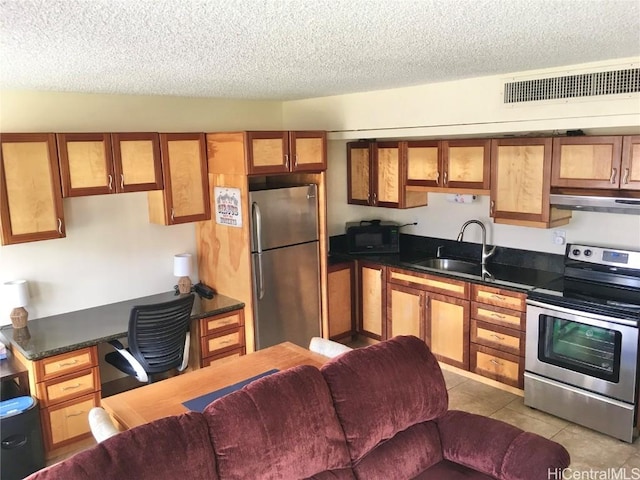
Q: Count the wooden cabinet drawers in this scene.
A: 10